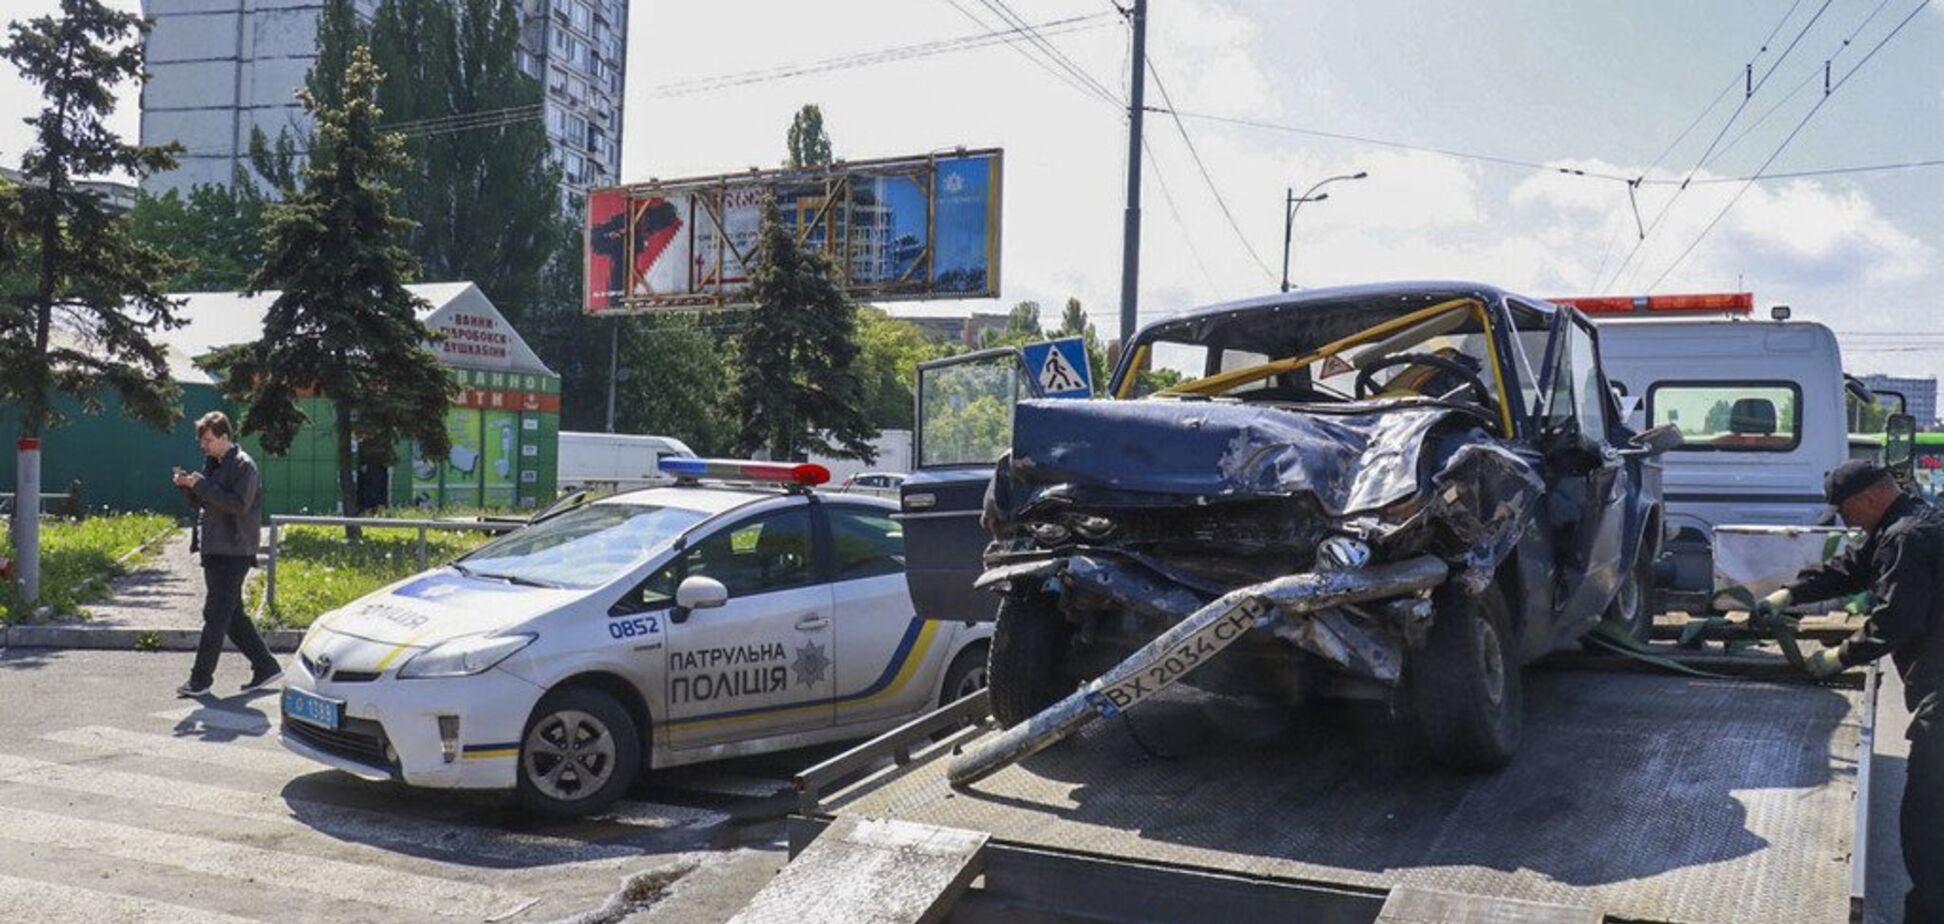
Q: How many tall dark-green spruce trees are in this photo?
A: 3